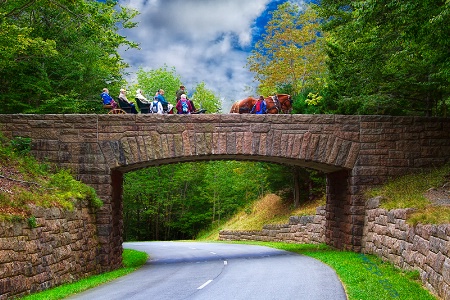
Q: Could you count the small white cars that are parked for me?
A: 0